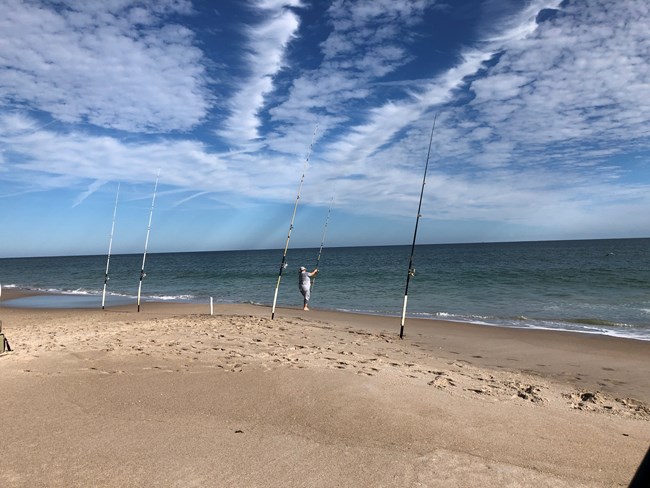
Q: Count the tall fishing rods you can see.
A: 5